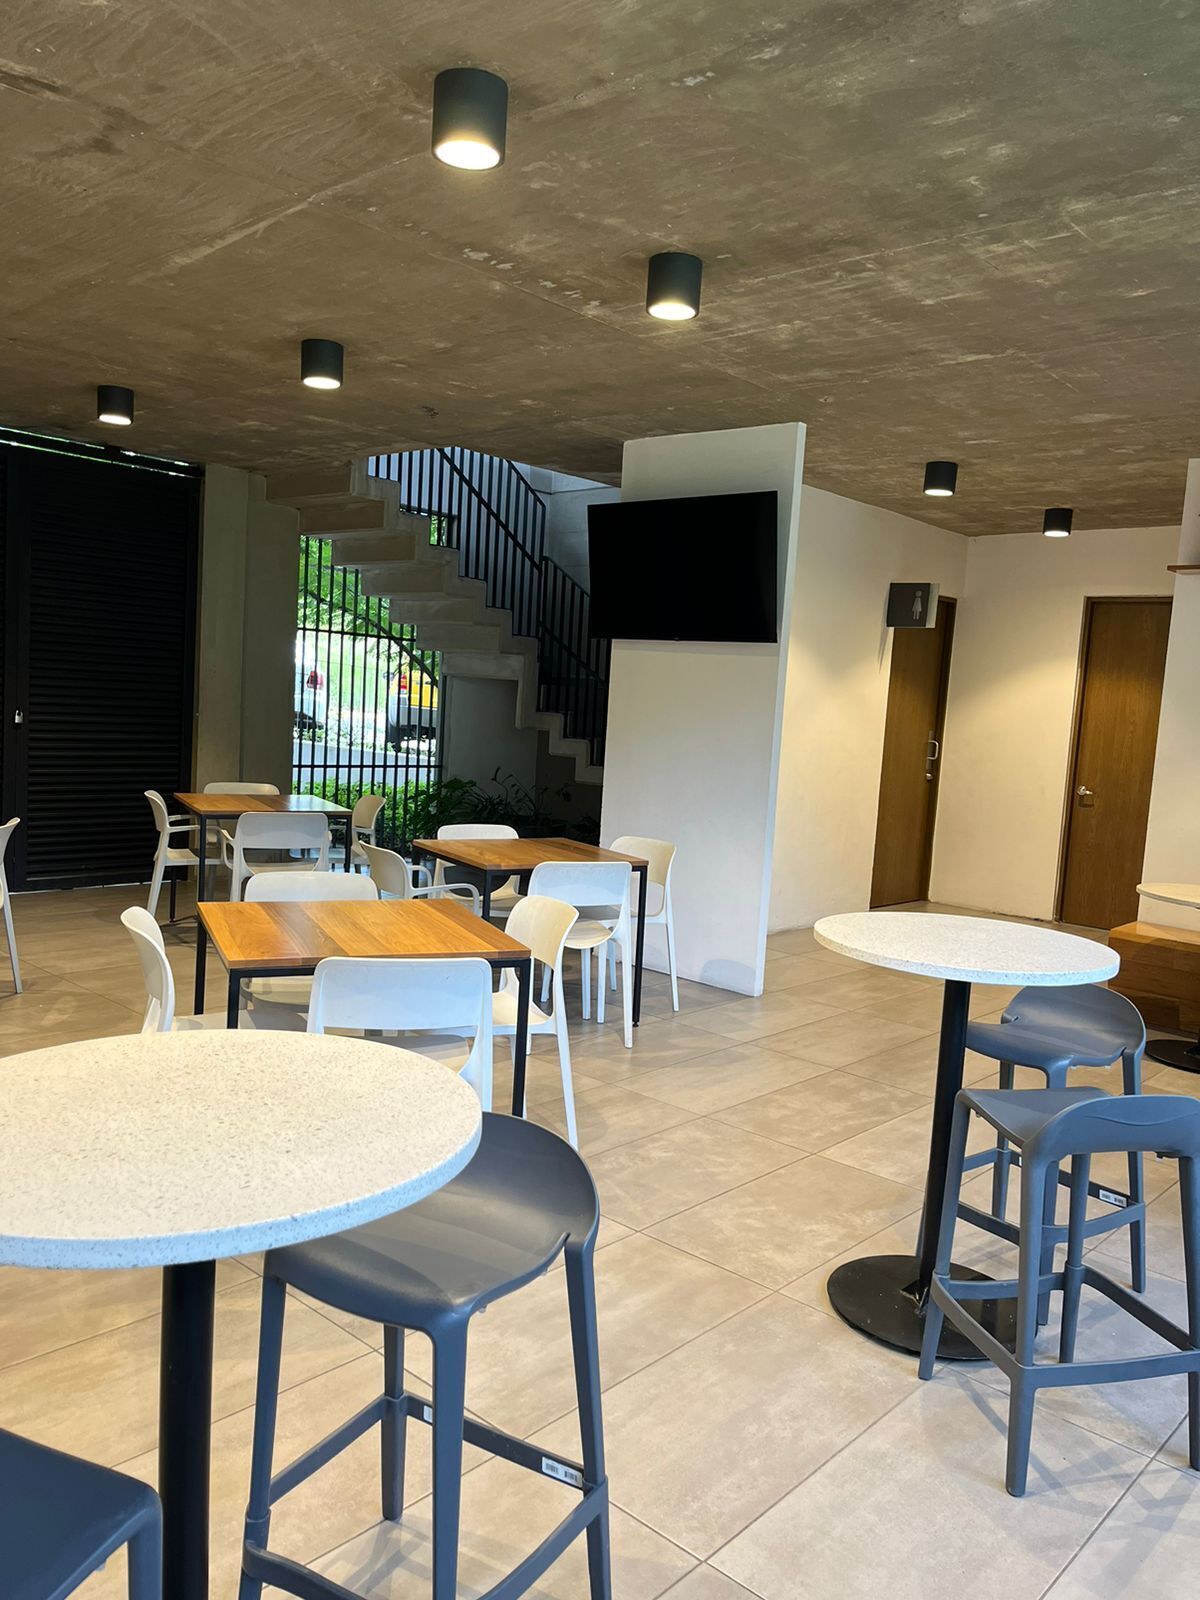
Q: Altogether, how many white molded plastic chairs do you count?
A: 13